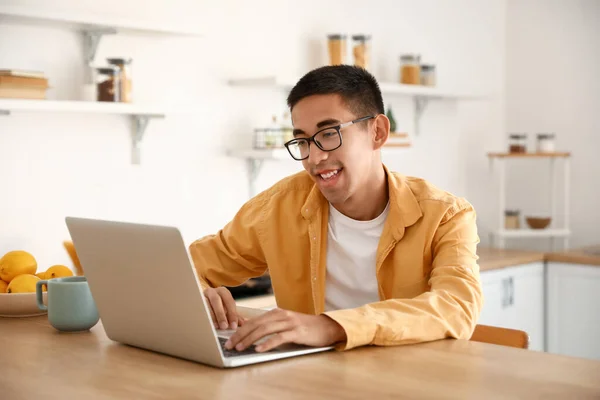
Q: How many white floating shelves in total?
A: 4